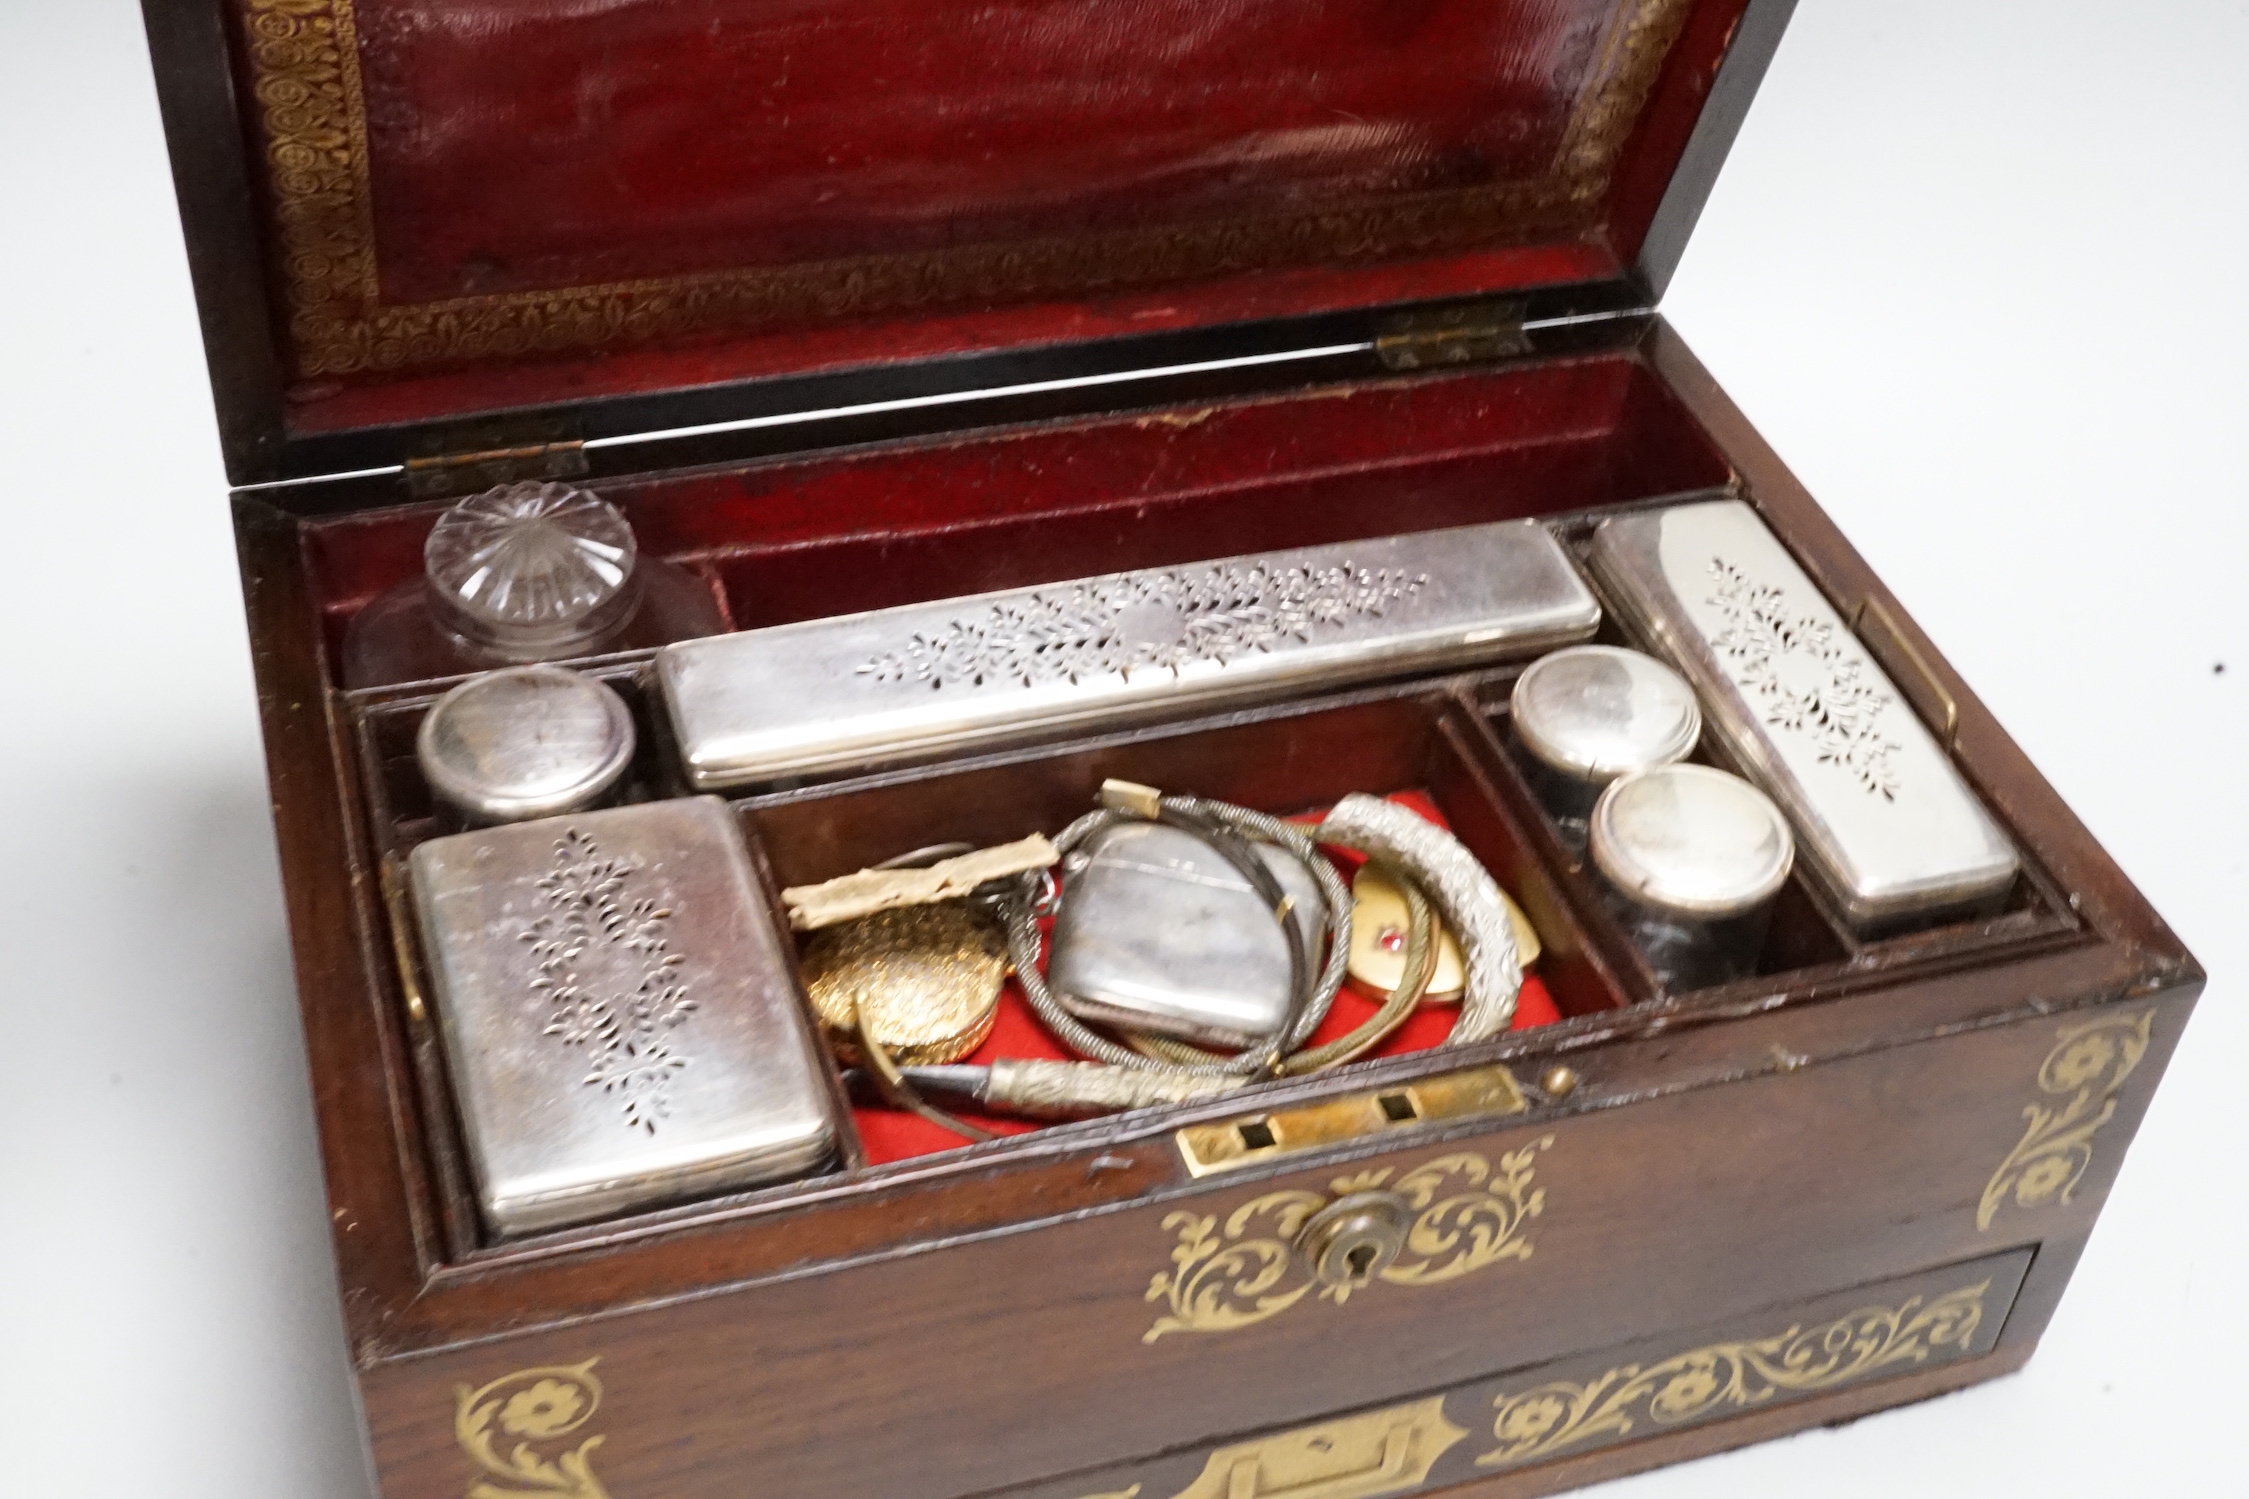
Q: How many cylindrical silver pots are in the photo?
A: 3